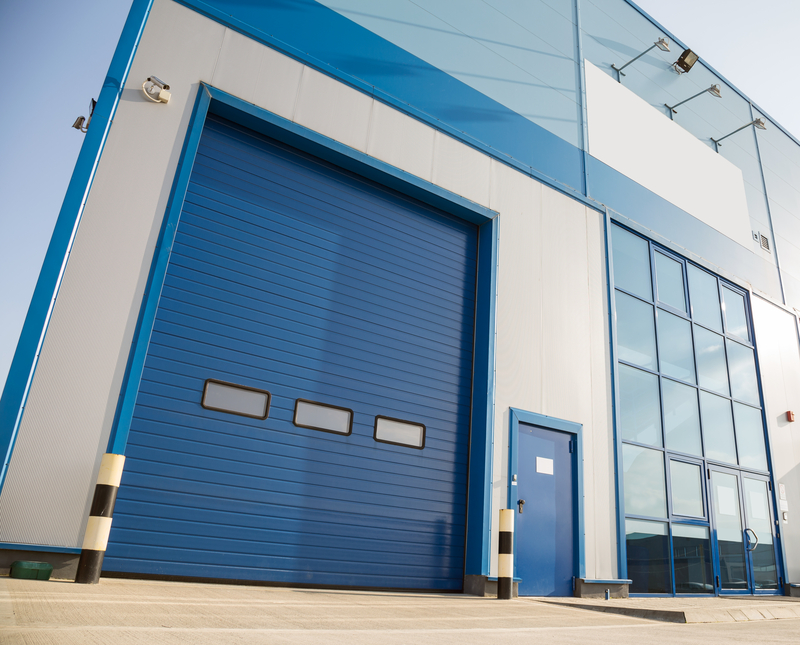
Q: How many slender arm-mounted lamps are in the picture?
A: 3